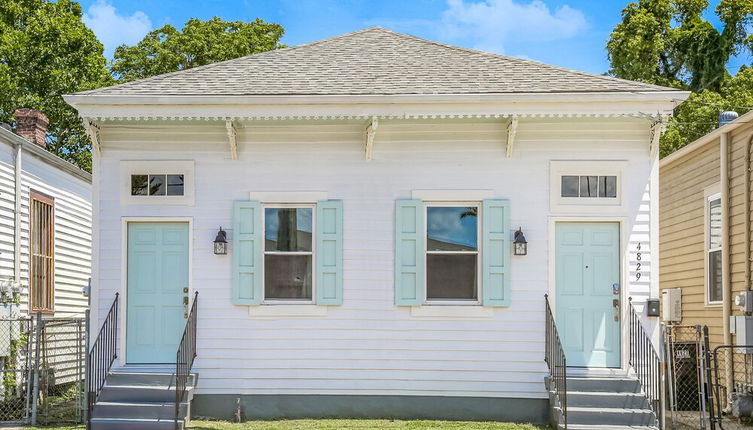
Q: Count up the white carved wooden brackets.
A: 5